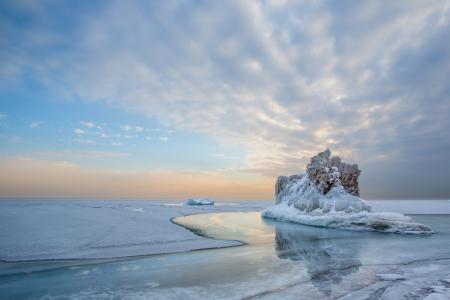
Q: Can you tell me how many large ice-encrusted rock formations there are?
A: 1